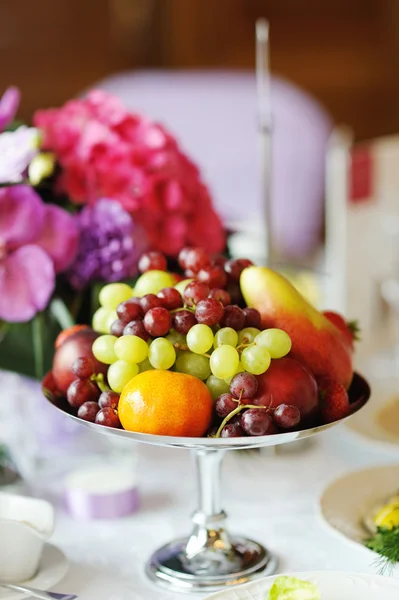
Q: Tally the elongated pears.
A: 1